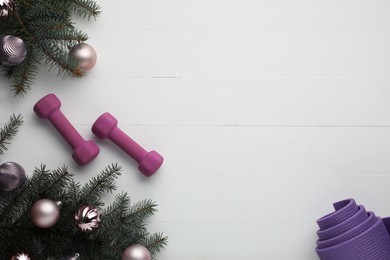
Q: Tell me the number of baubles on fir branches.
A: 9